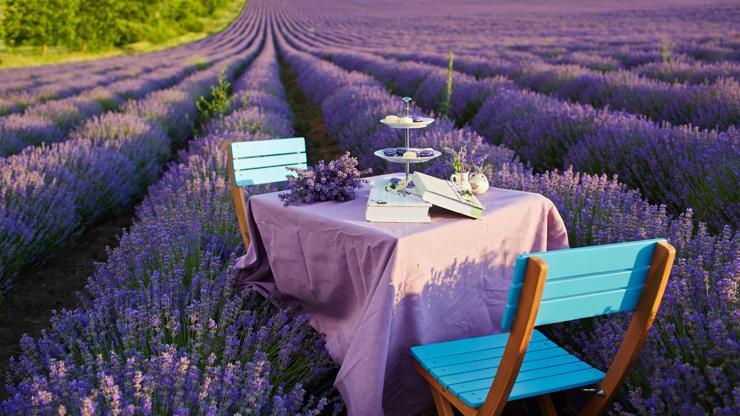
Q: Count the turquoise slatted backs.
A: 2